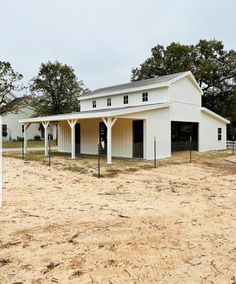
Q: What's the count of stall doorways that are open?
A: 3